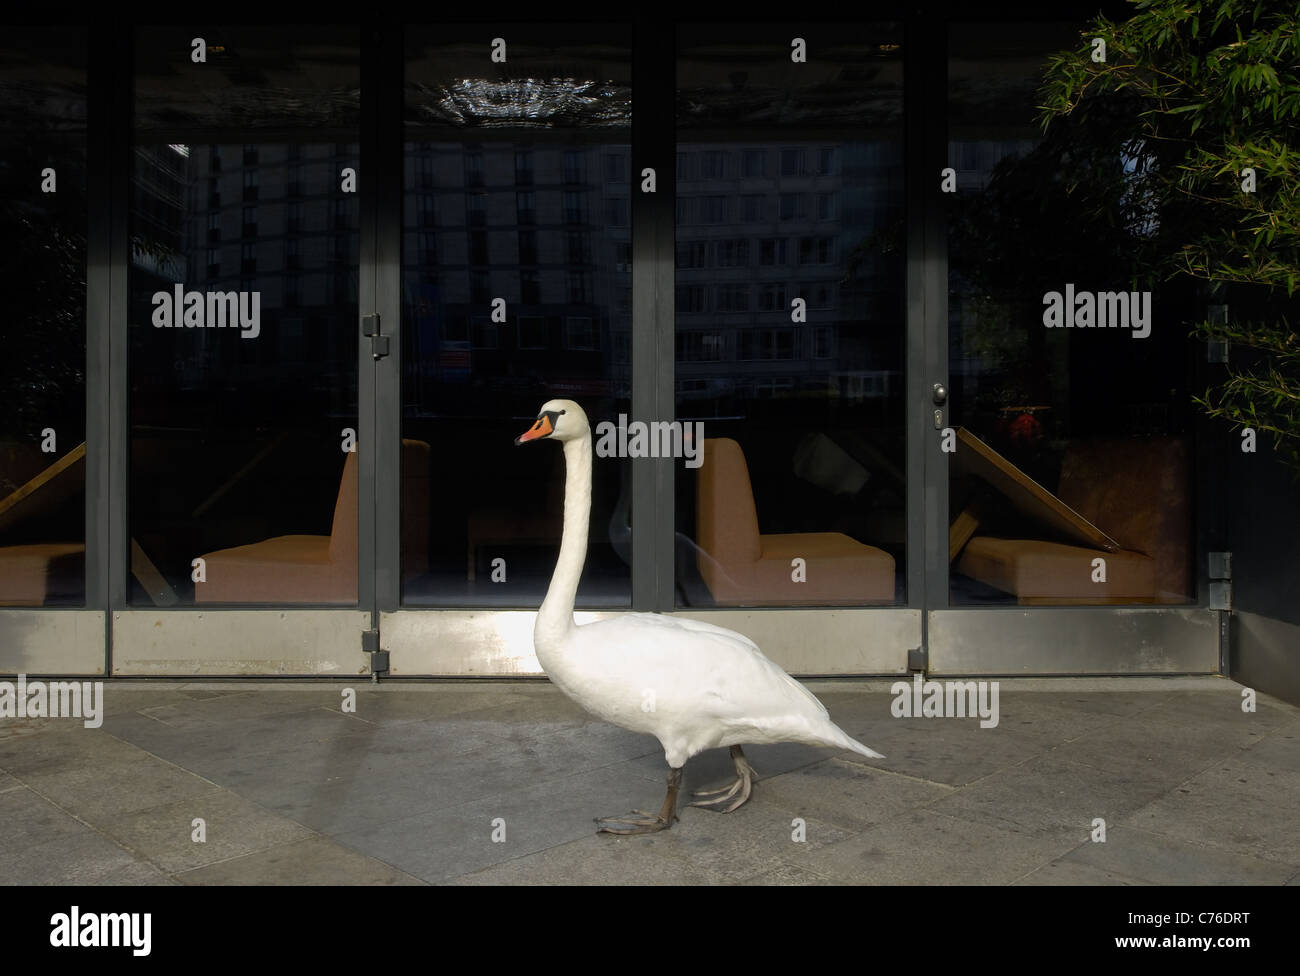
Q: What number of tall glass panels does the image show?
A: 5